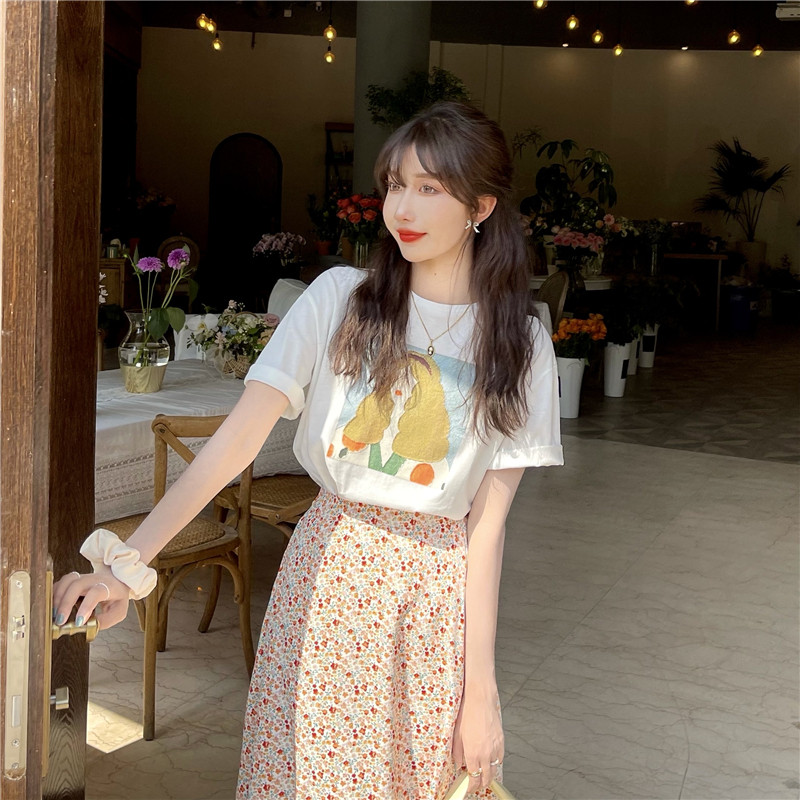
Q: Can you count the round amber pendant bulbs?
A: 12